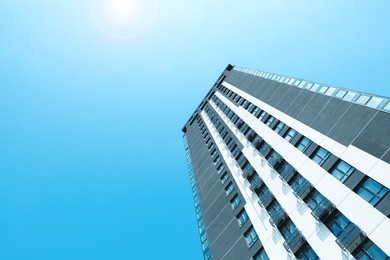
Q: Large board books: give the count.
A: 0